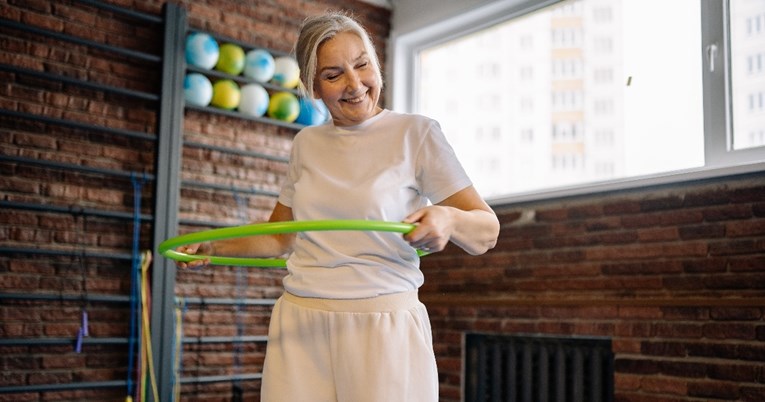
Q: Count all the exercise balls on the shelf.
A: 9